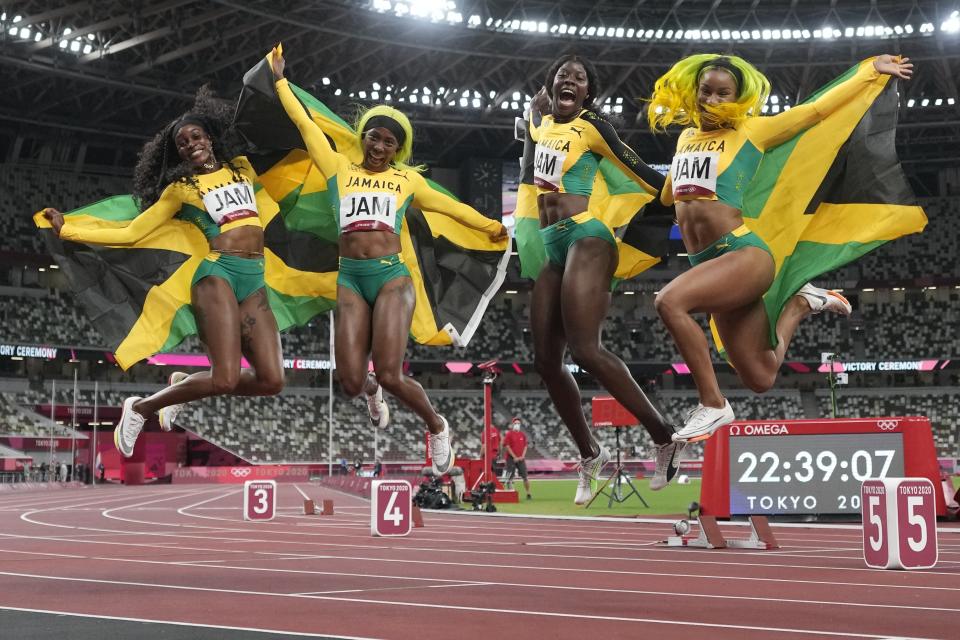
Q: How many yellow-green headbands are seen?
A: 0